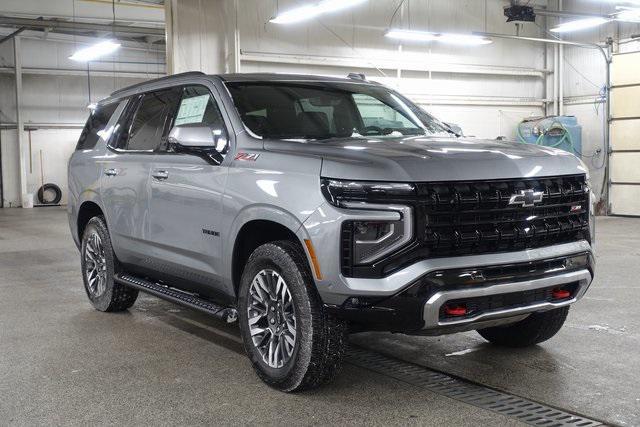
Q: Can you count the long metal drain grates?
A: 1